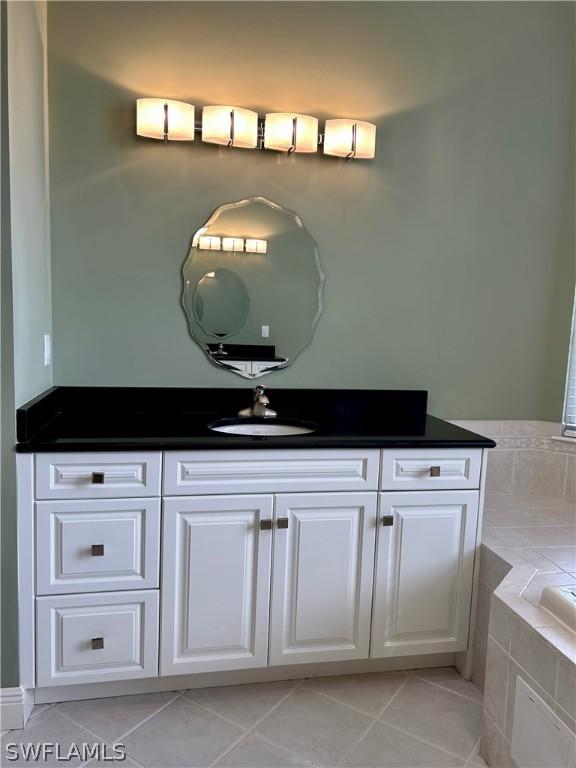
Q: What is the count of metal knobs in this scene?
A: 7